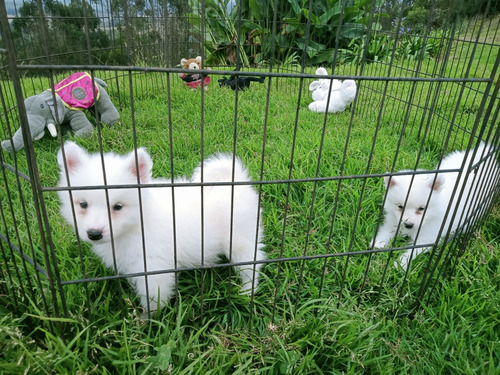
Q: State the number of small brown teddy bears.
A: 1